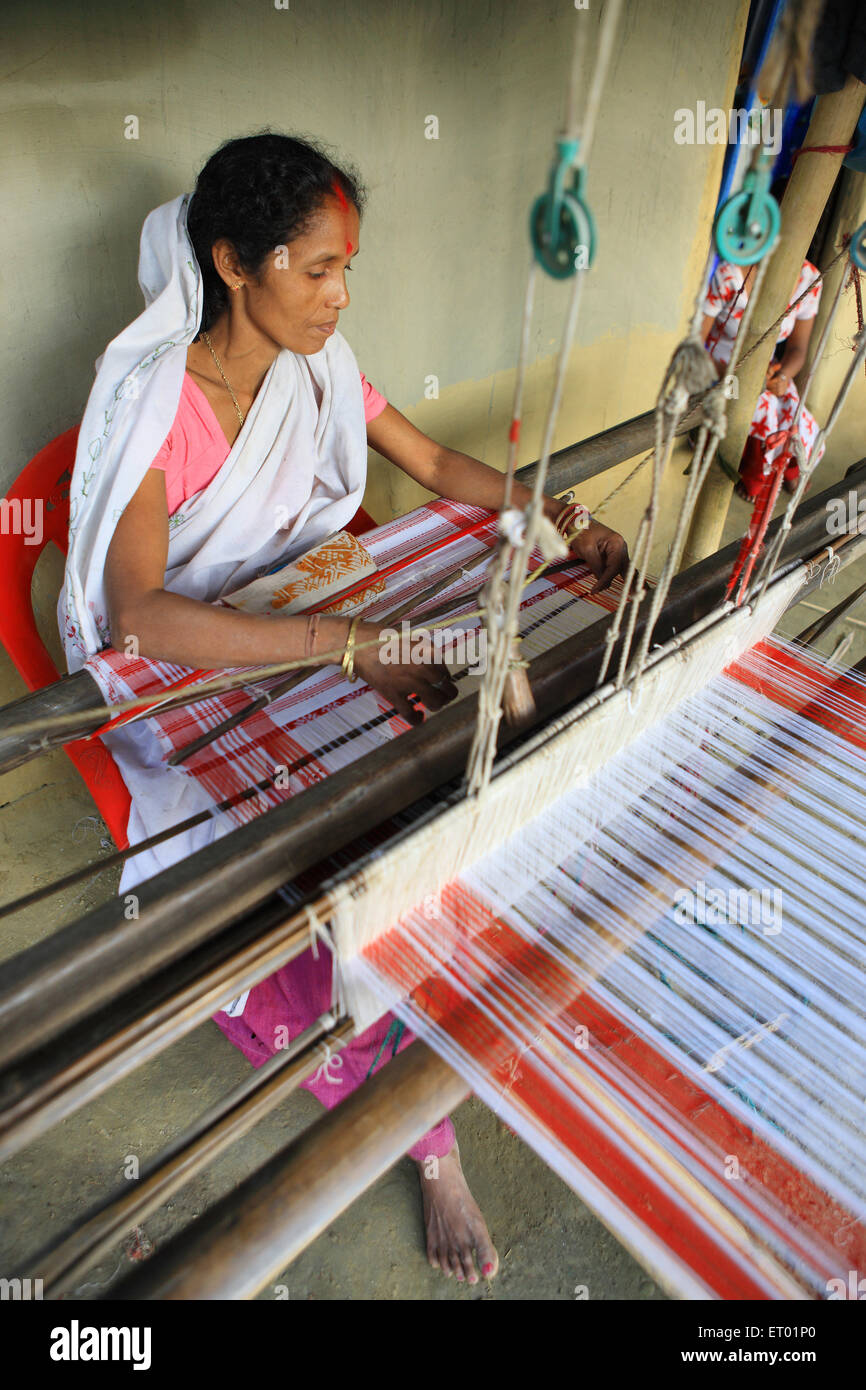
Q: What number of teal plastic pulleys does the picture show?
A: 3